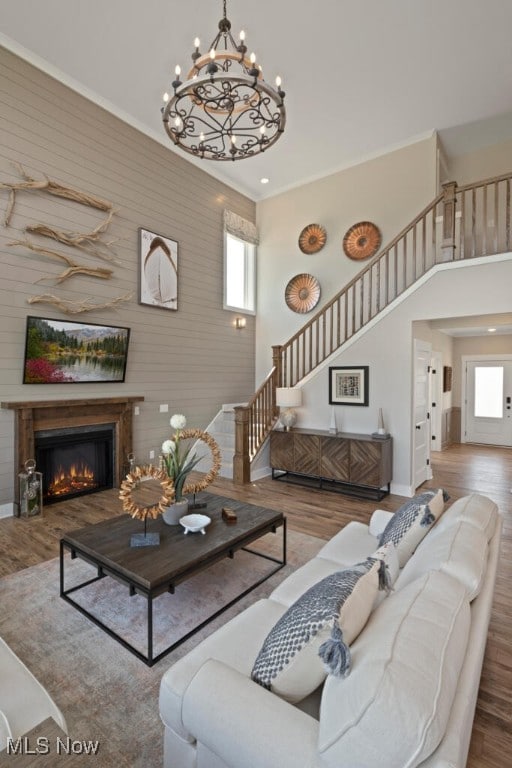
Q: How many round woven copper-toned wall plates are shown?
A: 3